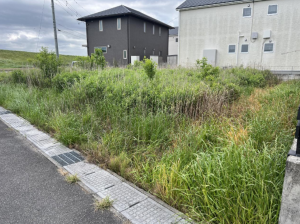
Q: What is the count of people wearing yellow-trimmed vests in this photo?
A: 0